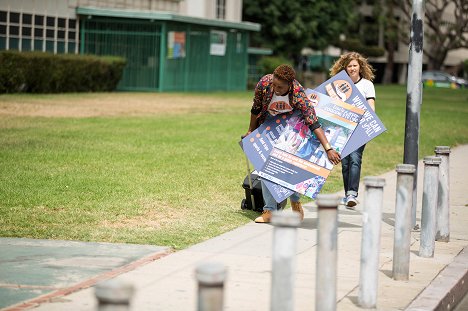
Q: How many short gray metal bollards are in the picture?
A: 8